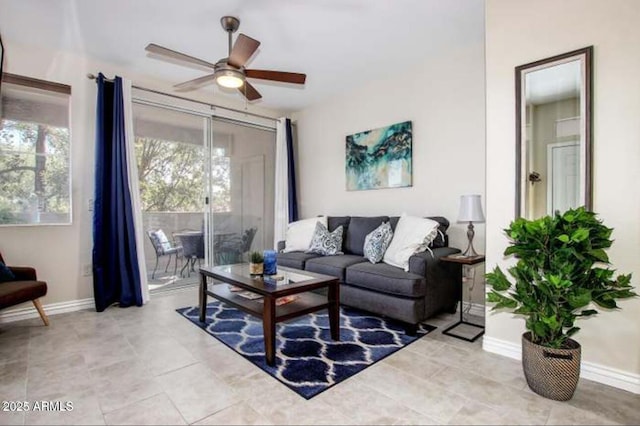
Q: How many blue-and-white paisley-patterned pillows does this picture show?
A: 2